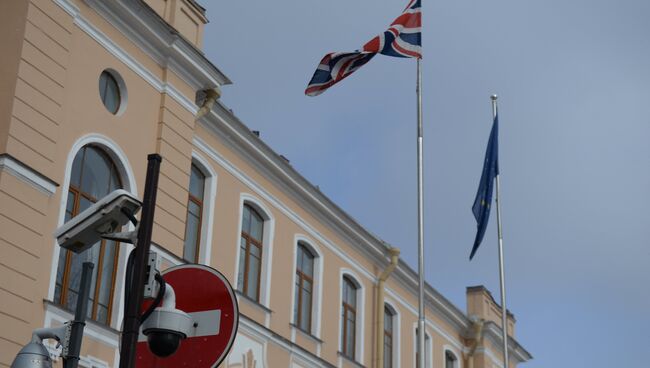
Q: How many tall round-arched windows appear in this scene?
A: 8